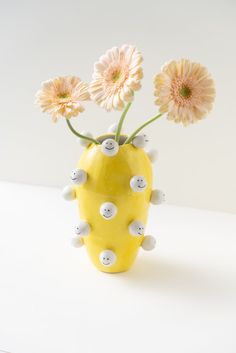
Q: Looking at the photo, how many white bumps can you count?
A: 15